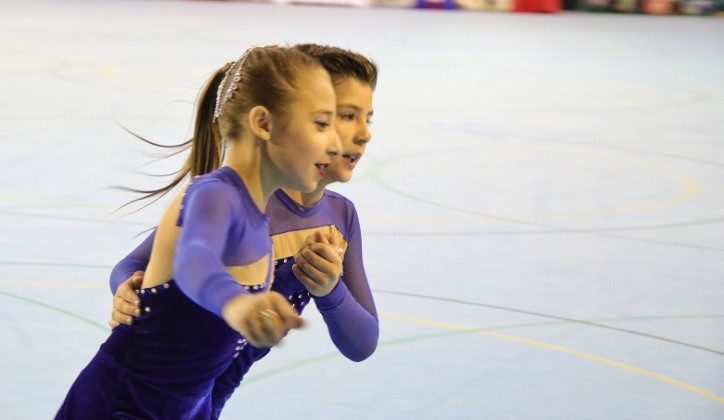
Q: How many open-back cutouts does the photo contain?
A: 1